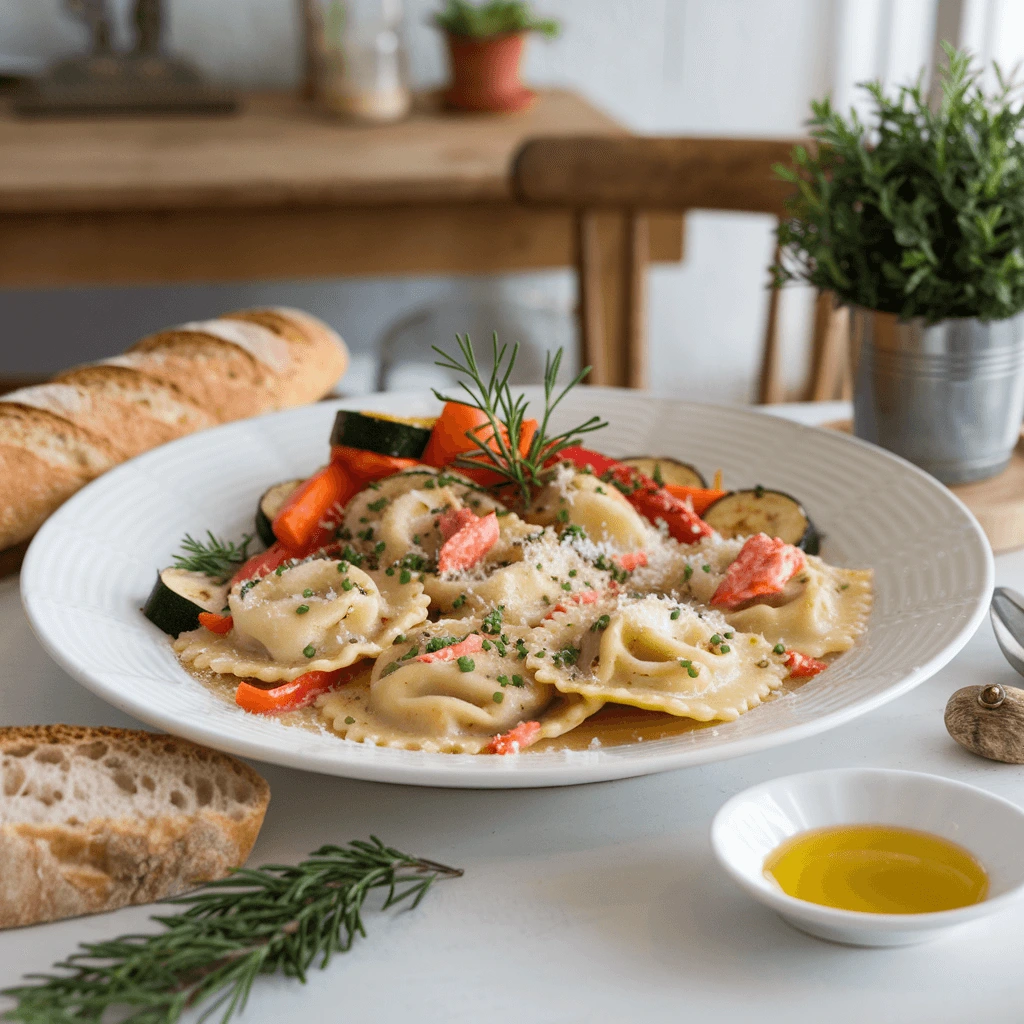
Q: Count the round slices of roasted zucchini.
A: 5